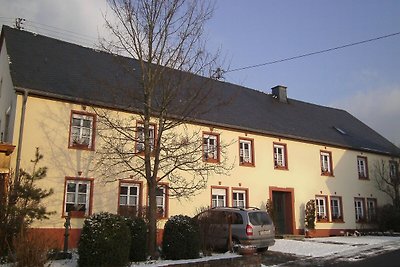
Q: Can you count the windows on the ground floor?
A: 9